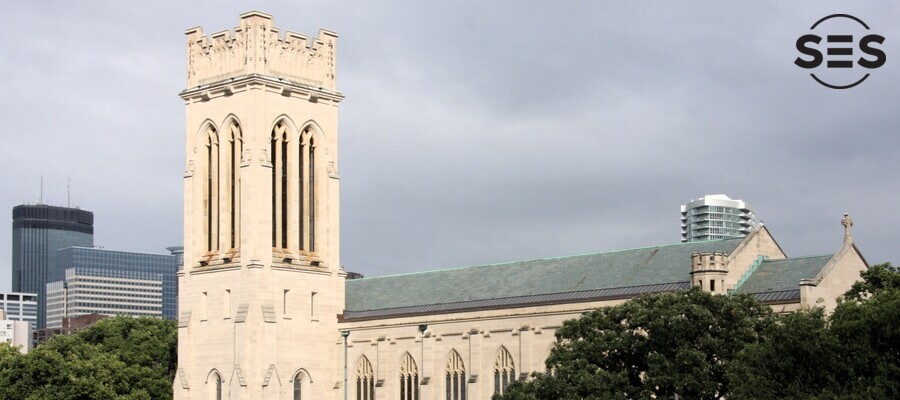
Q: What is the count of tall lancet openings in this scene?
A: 4